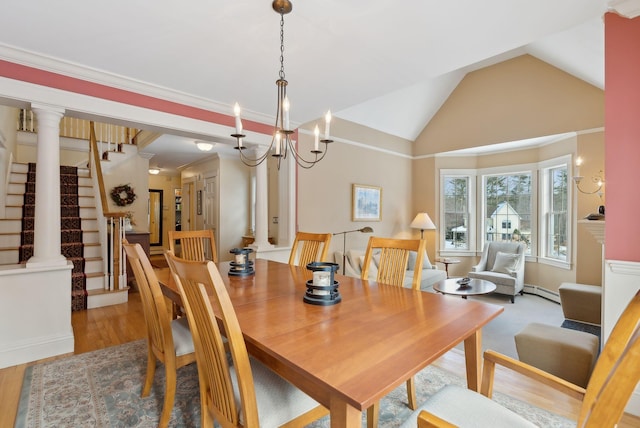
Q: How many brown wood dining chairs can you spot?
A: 6